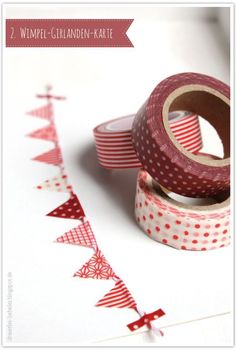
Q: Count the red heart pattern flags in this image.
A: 0